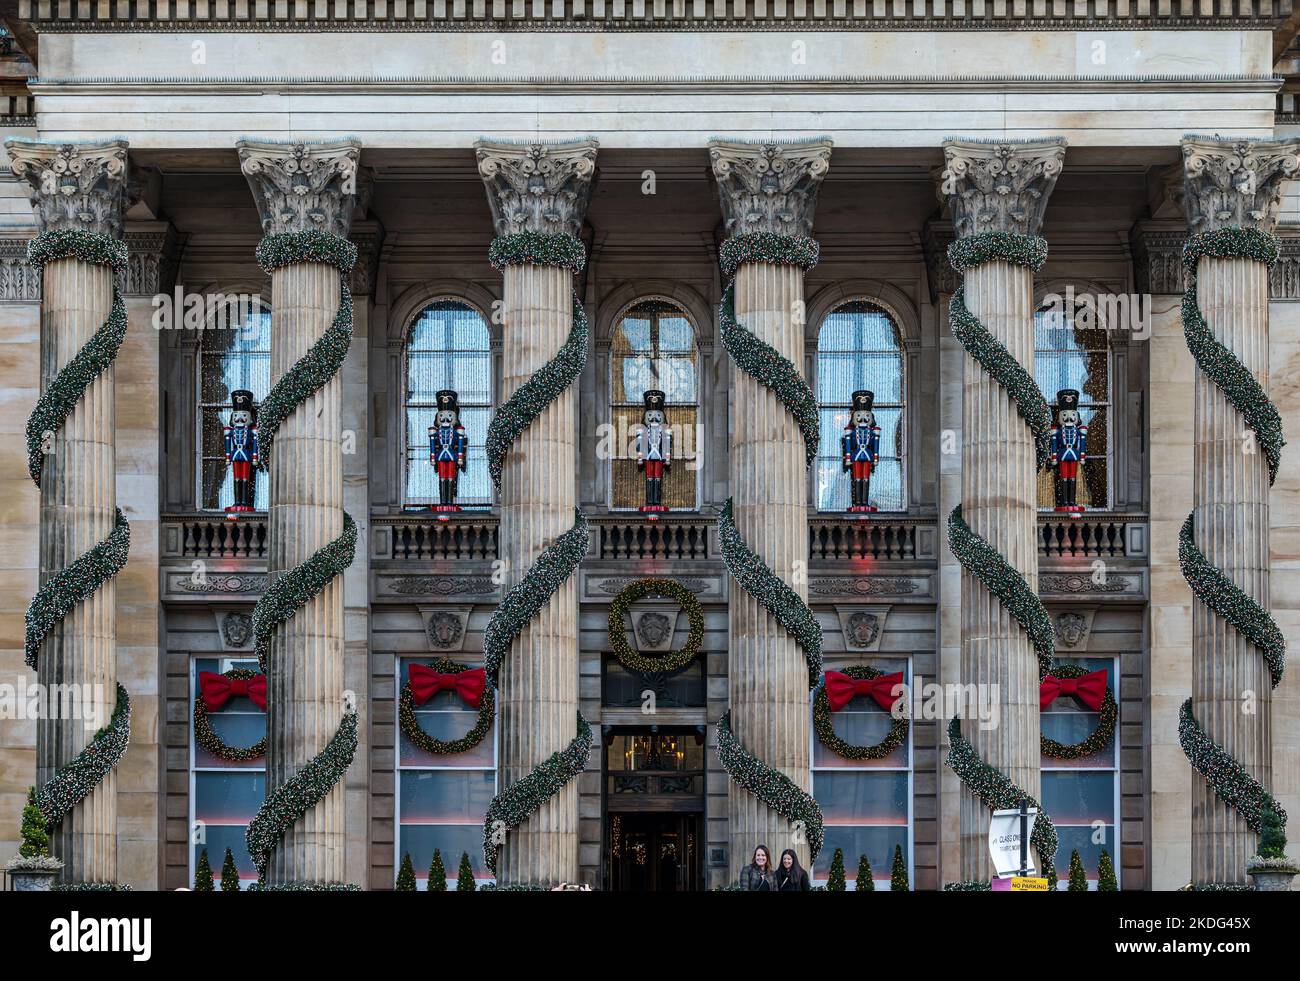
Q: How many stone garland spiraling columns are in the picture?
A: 6